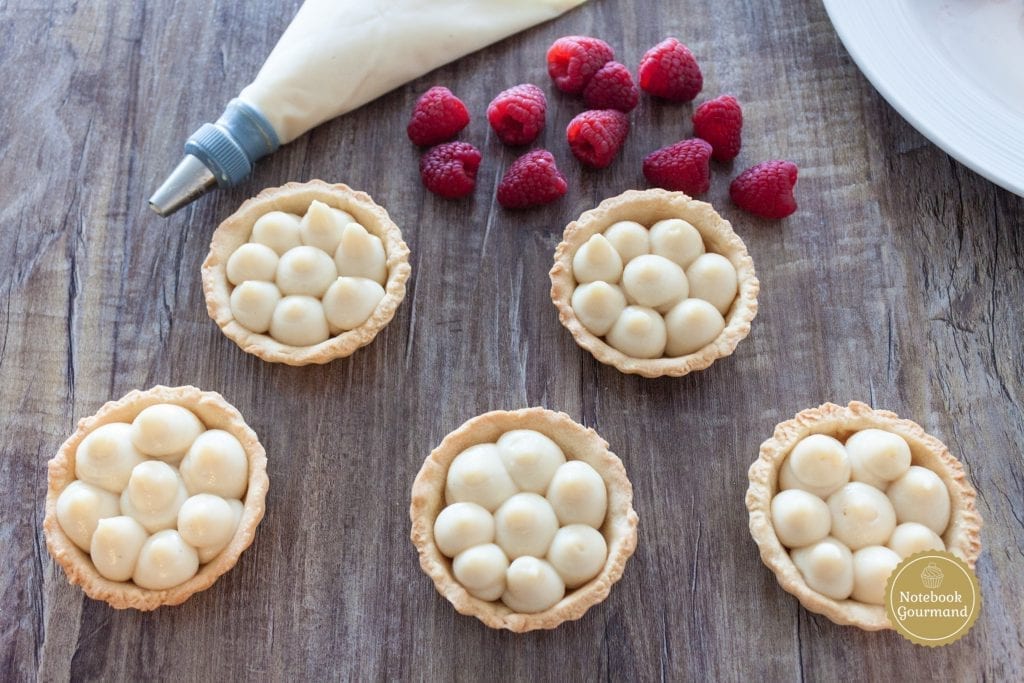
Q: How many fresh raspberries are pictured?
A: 11